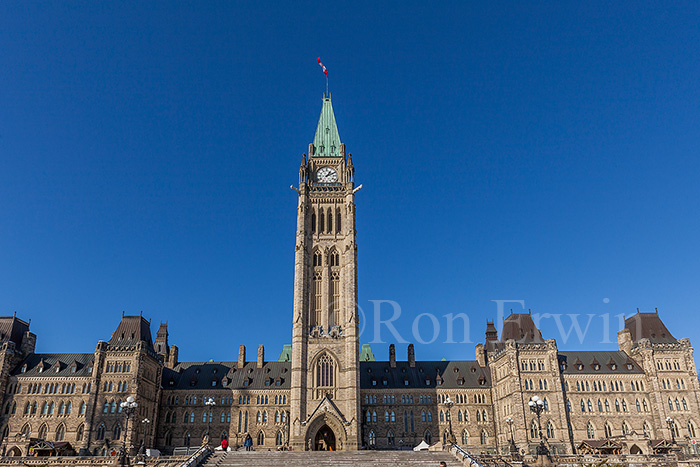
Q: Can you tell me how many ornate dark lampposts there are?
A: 7